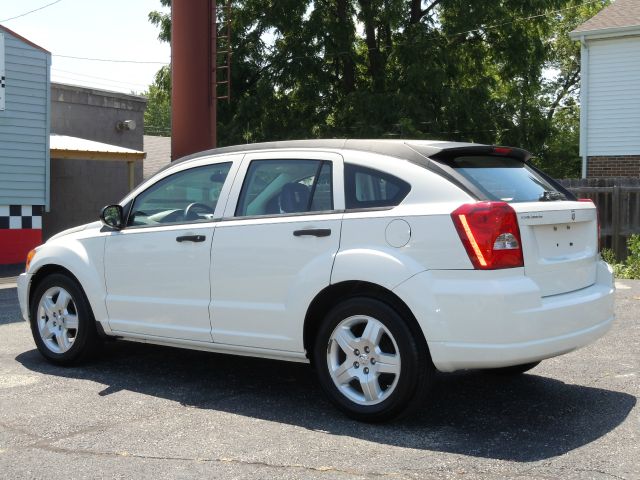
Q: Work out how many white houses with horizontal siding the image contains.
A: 1